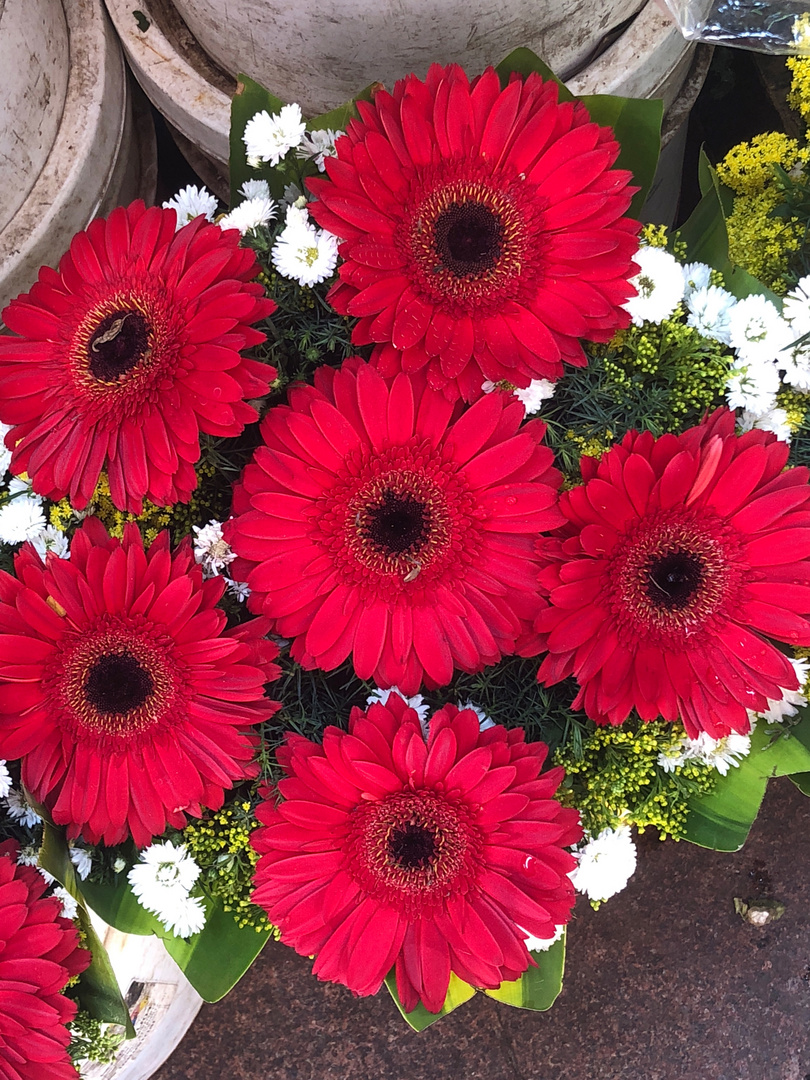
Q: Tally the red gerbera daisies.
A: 7